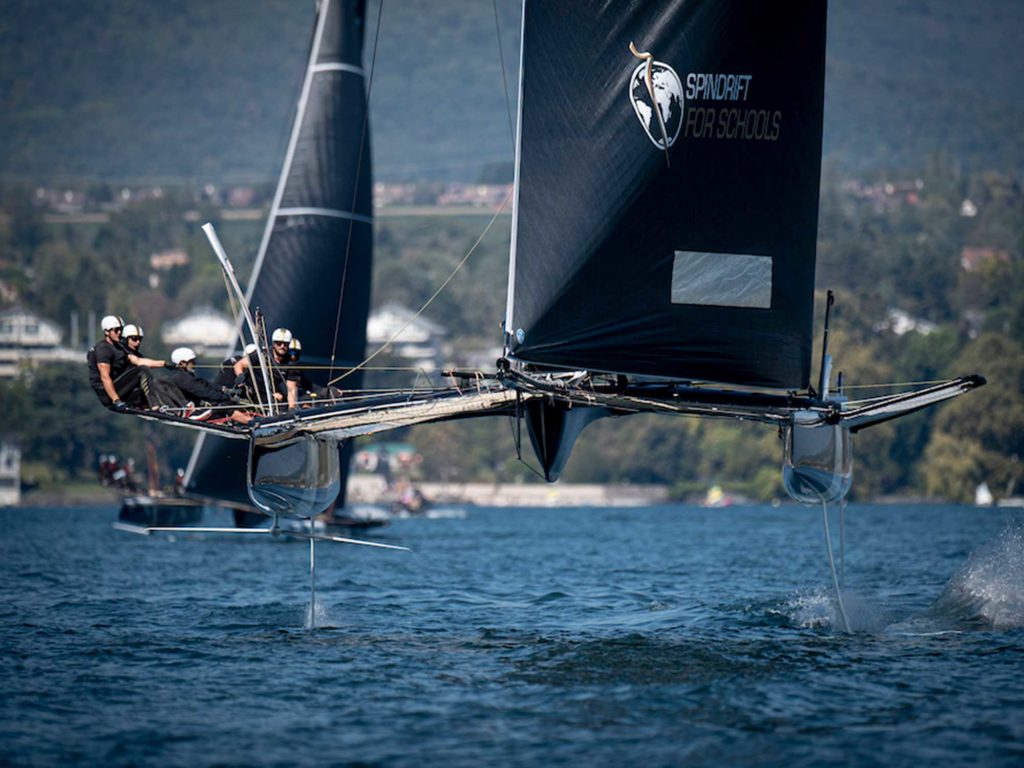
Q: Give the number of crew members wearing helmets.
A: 6